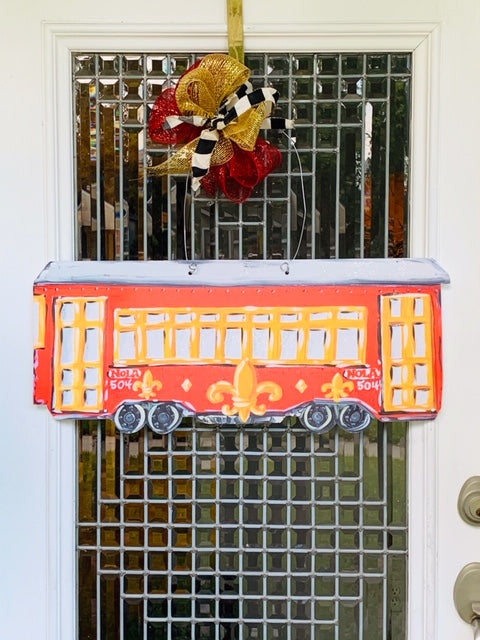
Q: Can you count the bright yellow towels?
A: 0